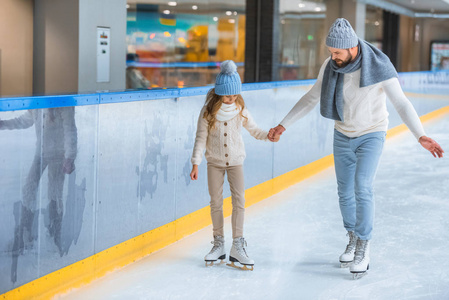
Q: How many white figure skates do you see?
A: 4